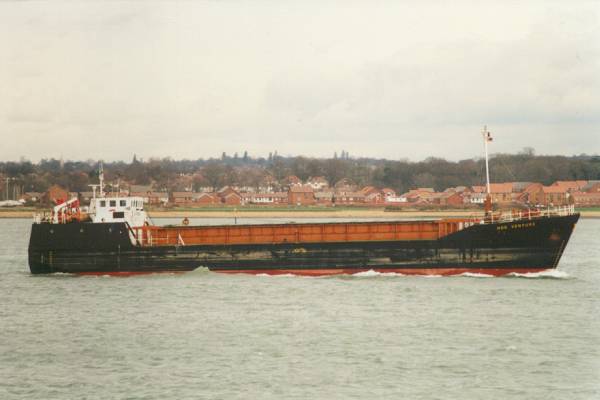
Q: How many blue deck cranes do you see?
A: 0